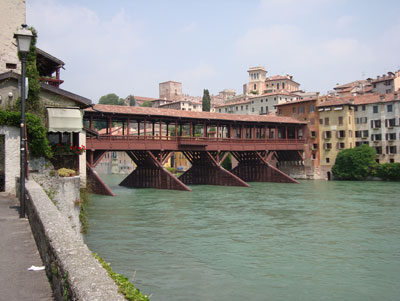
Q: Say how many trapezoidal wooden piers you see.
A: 4